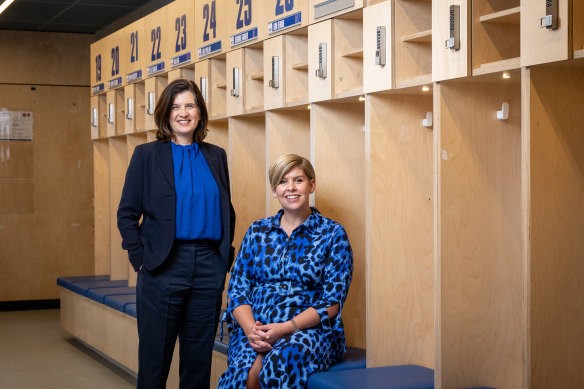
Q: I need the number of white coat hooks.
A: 2